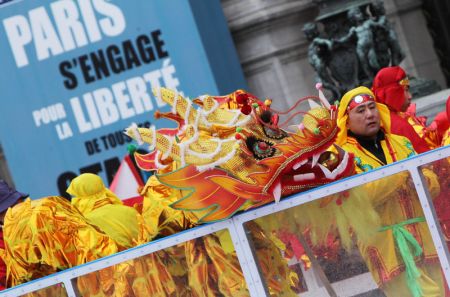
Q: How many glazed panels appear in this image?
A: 4